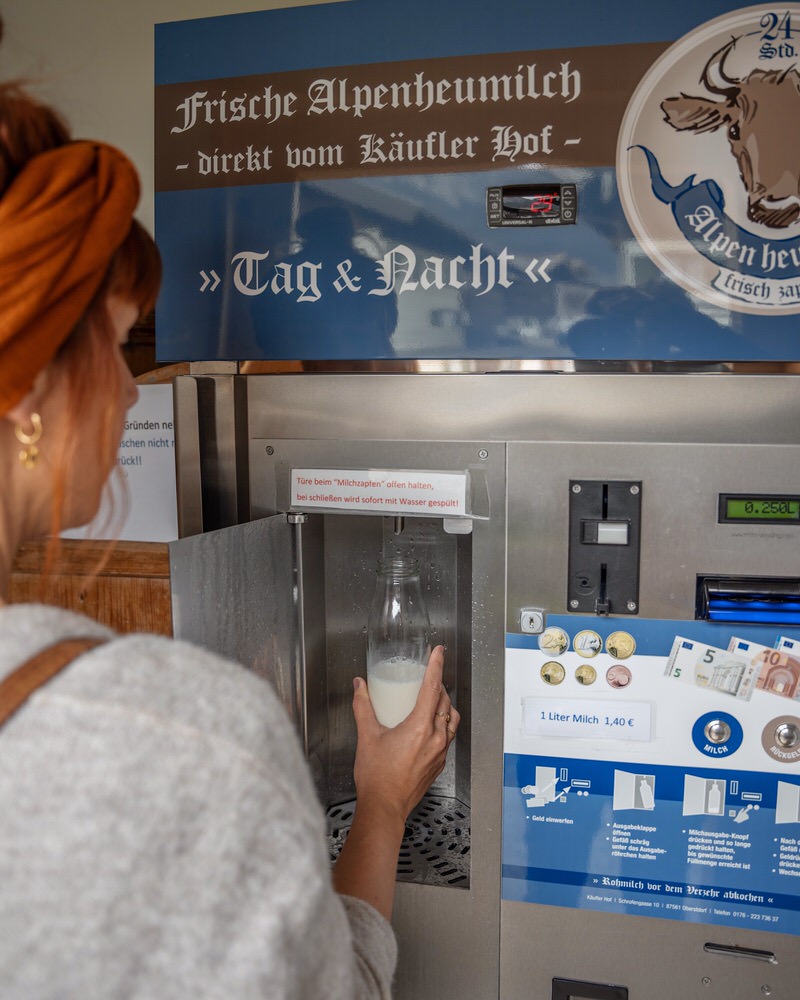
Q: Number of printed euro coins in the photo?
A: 6